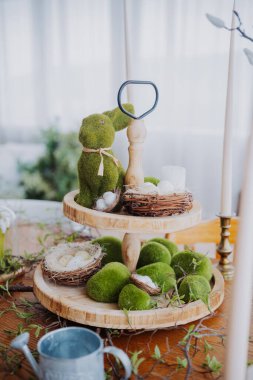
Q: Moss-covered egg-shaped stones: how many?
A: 8